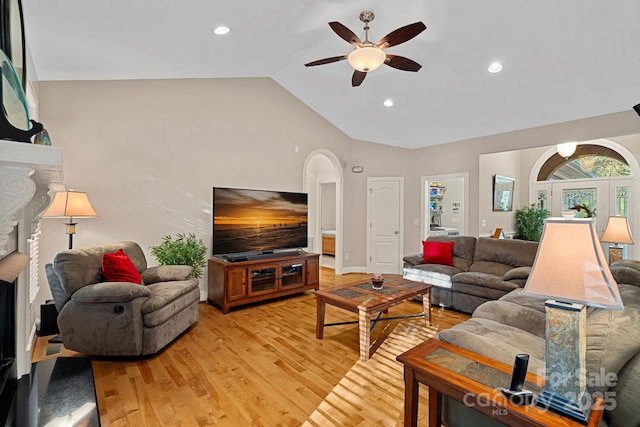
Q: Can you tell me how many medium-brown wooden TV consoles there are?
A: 1